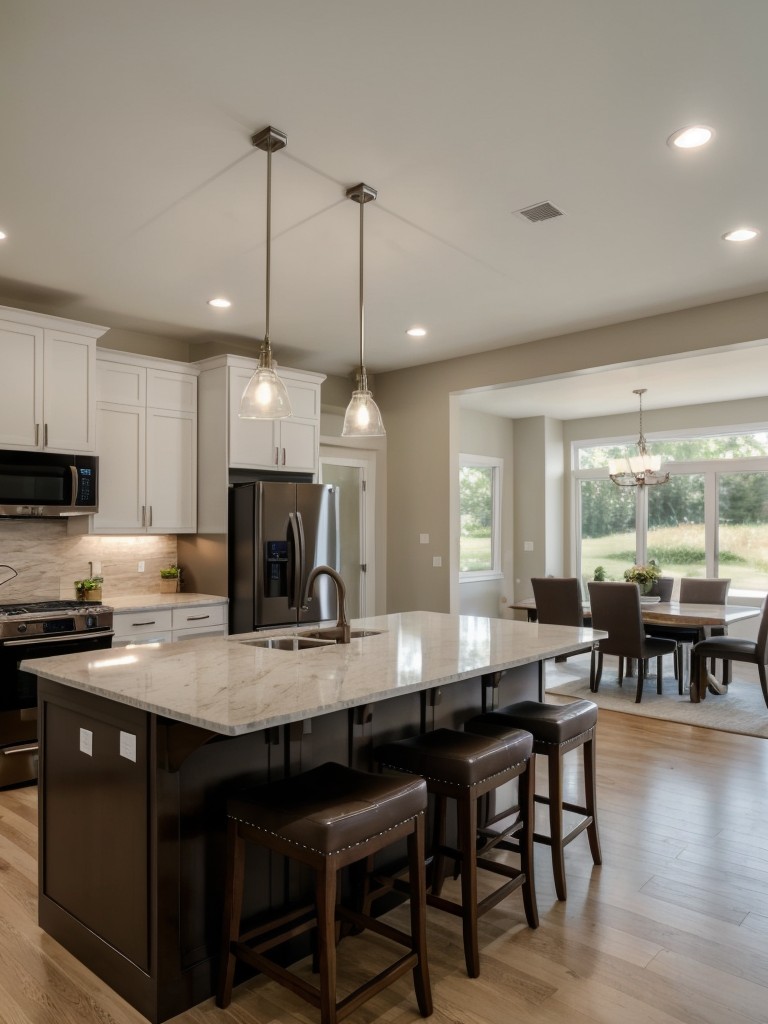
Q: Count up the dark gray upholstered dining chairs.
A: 5